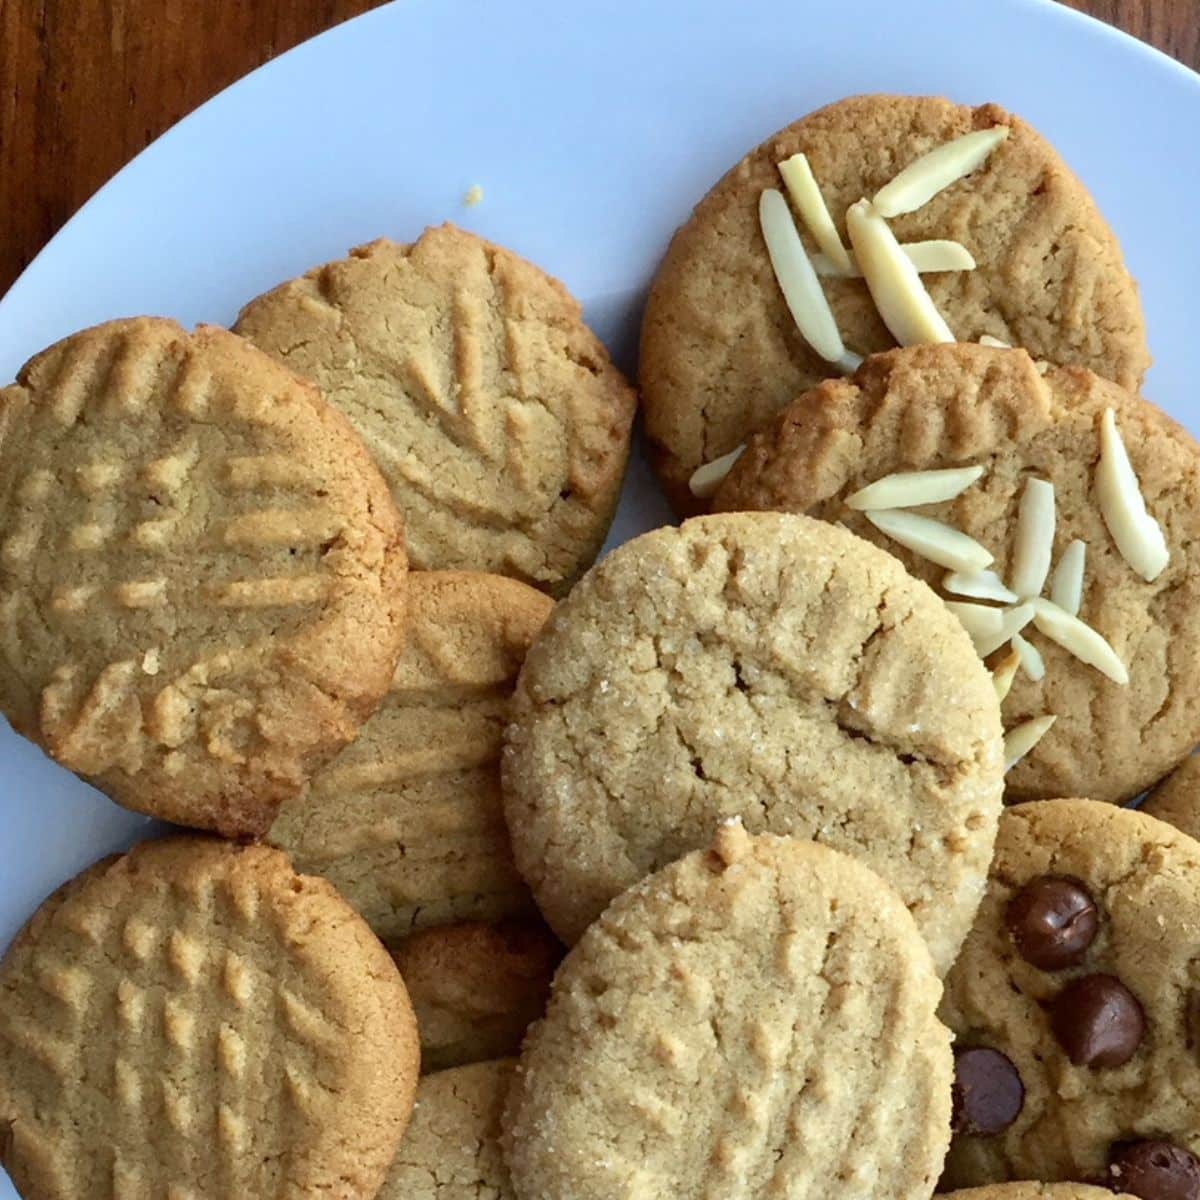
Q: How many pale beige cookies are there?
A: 2